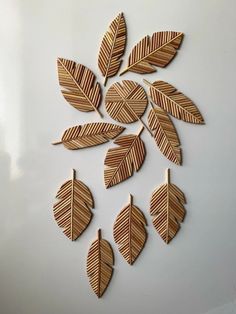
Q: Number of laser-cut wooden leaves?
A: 11